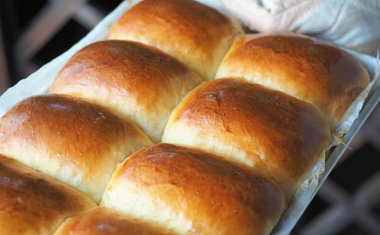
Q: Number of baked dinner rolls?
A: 8